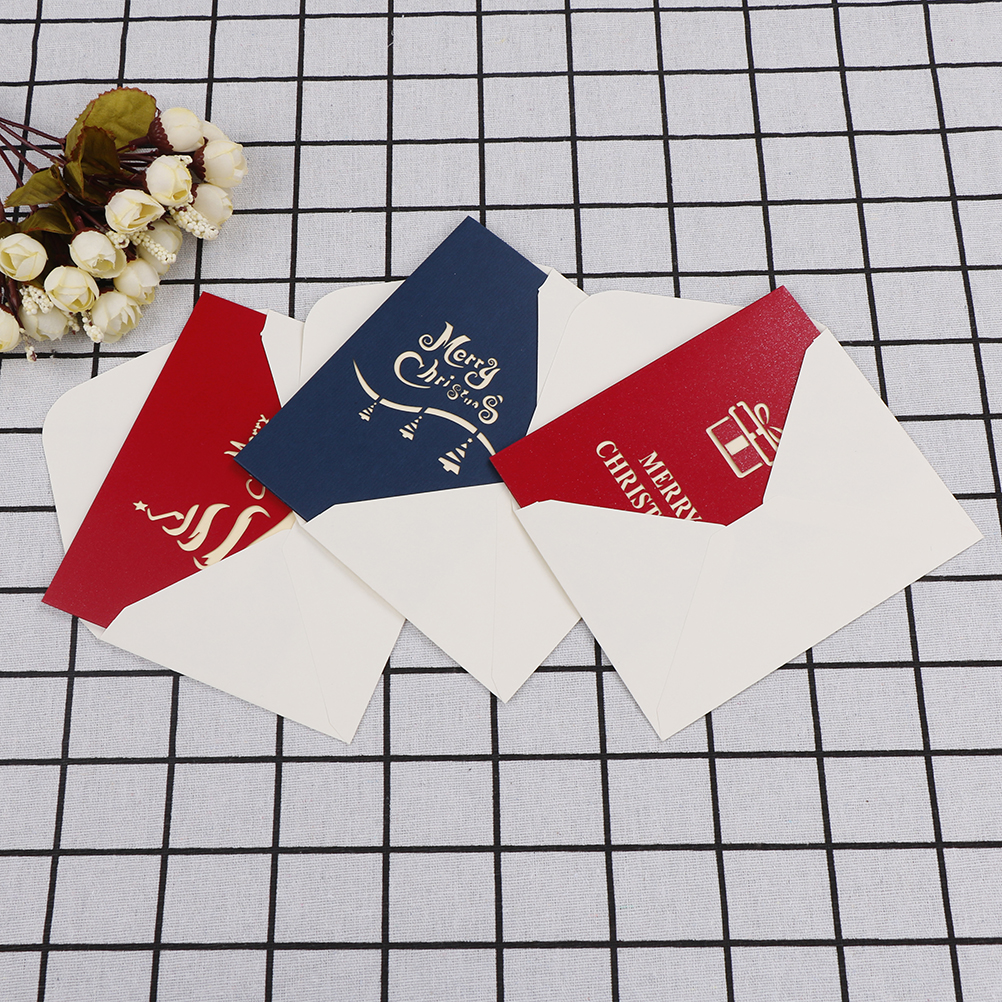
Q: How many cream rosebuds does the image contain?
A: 14